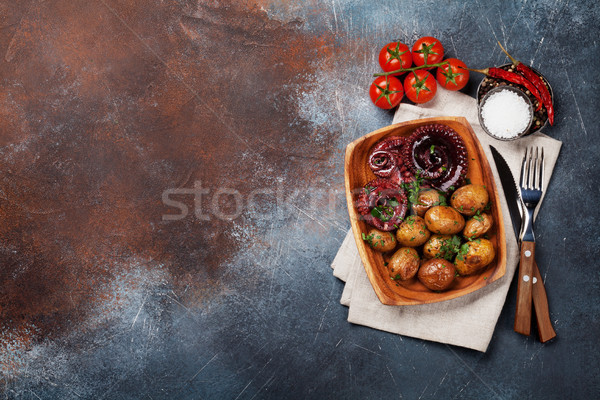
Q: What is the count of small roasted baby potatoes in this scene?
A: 10